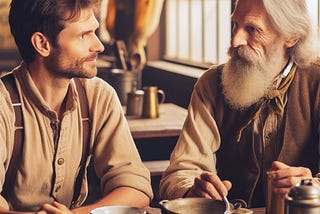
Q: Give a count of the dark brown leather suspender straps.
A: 2